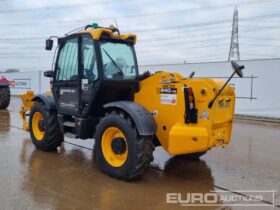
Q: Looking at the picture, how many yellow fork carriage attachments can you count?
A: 1